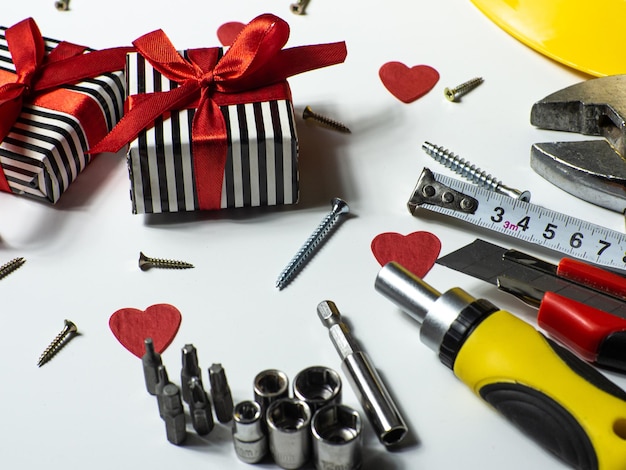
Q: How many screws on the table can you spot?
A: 9